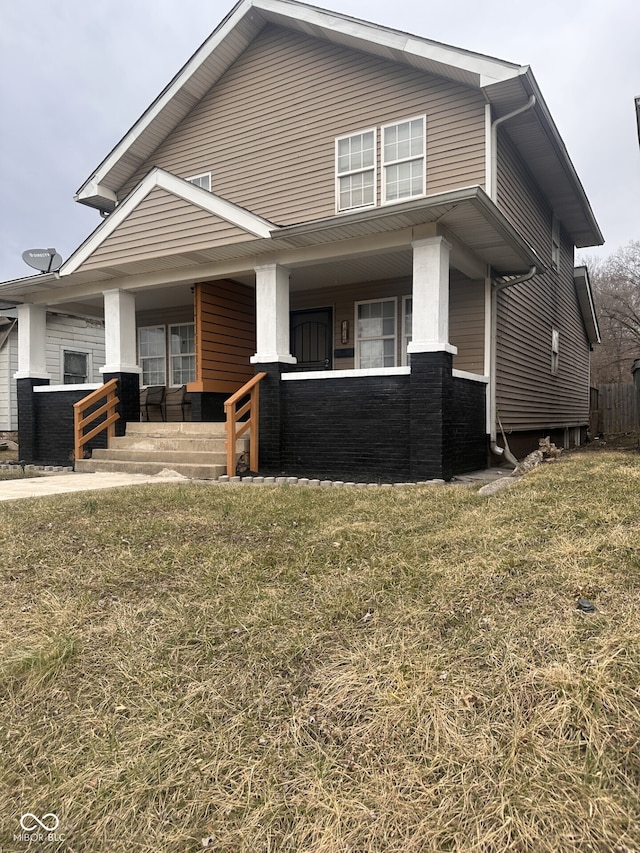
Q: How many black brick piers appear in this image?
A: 4